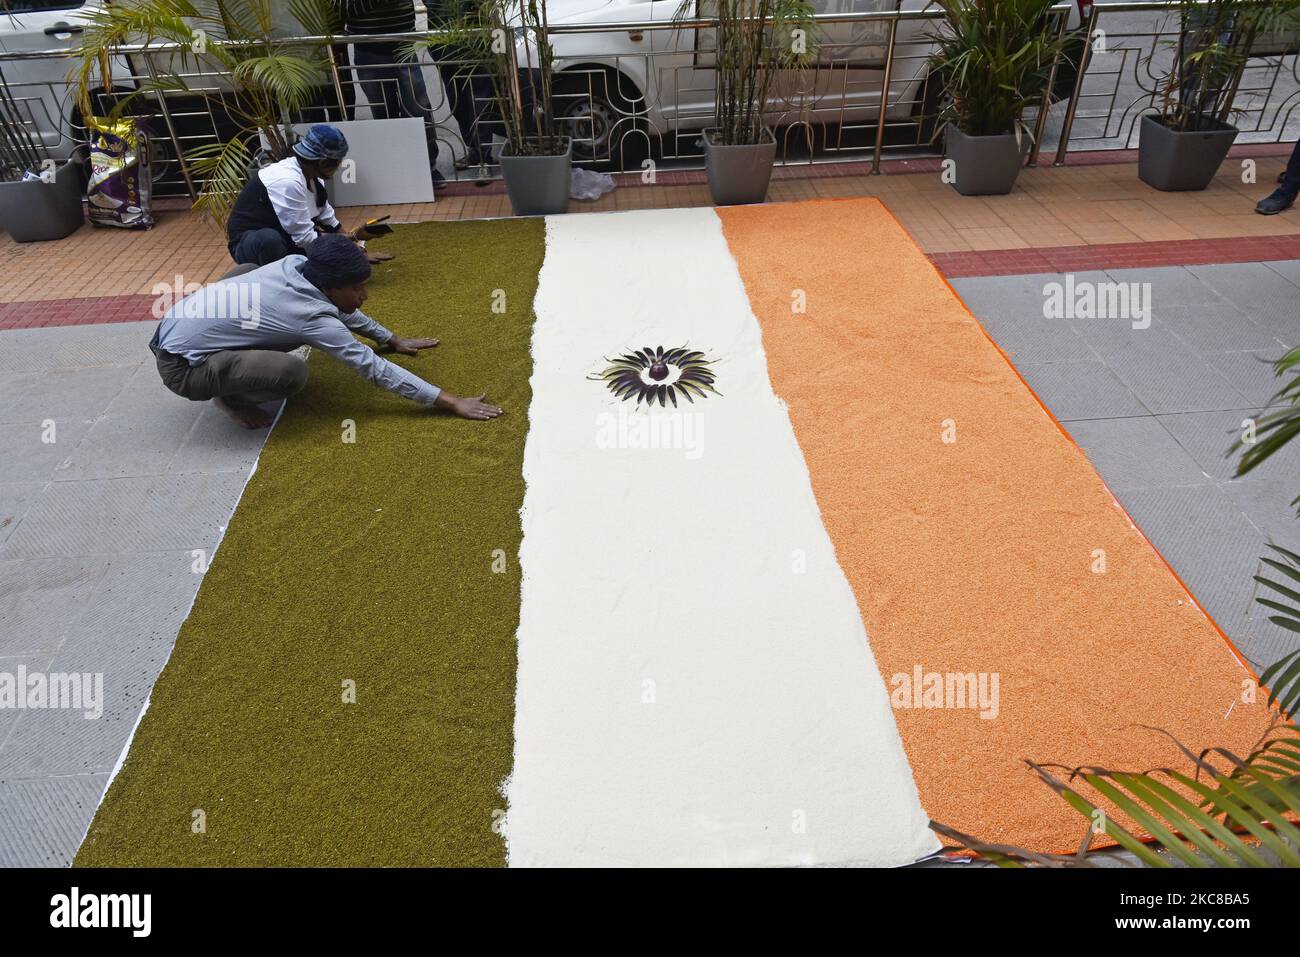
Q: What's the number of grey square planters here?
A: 5